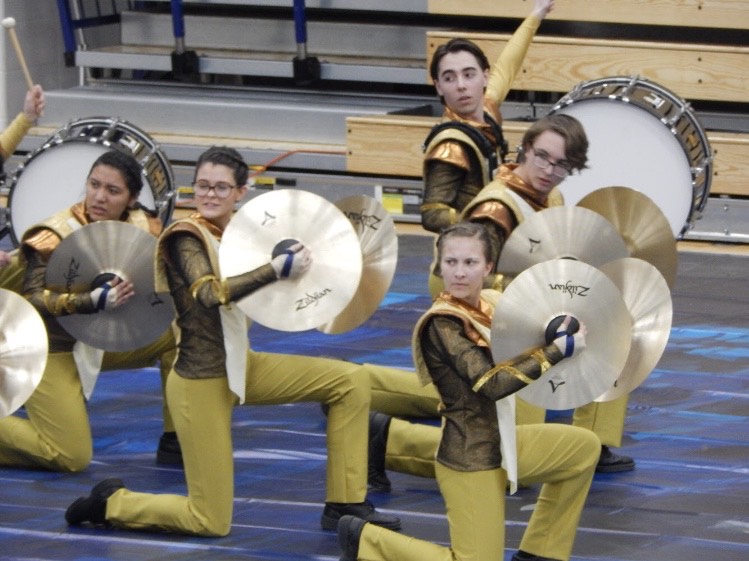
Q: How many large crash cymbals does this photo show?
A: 8